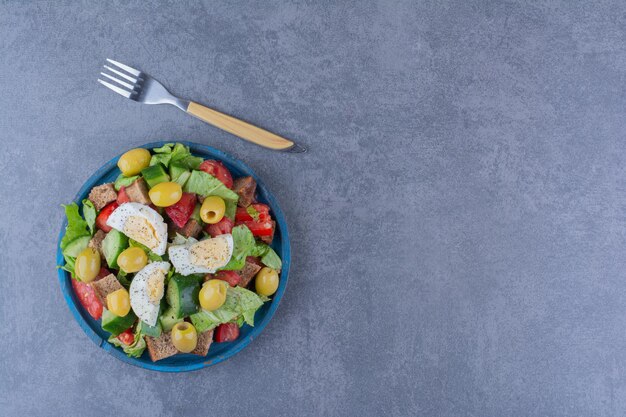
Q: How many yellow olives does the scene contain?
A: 9